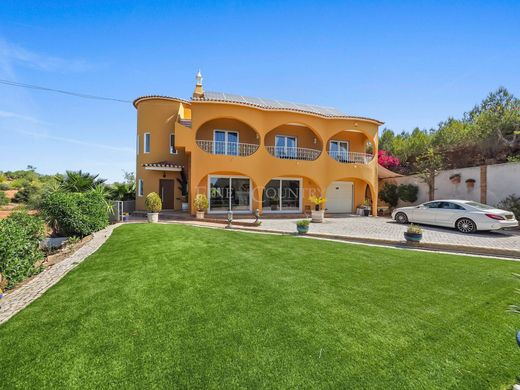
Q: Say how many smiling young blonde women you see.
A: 0